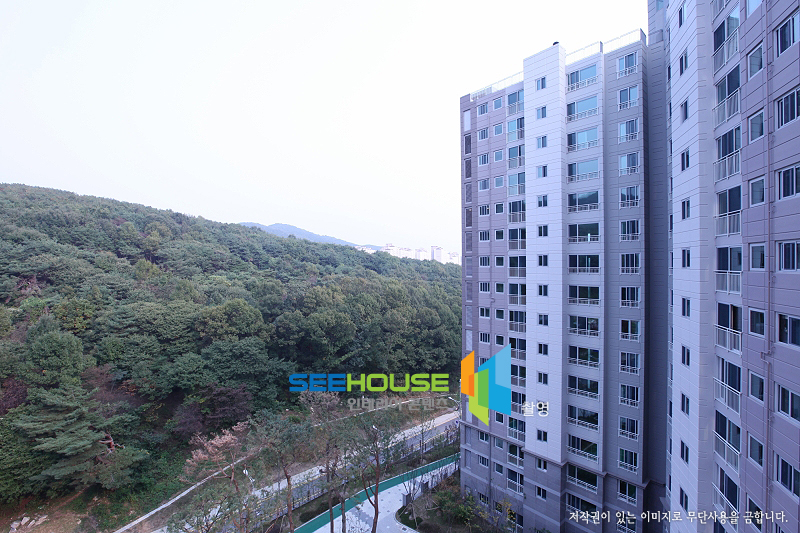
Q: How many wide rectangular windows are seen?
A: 15